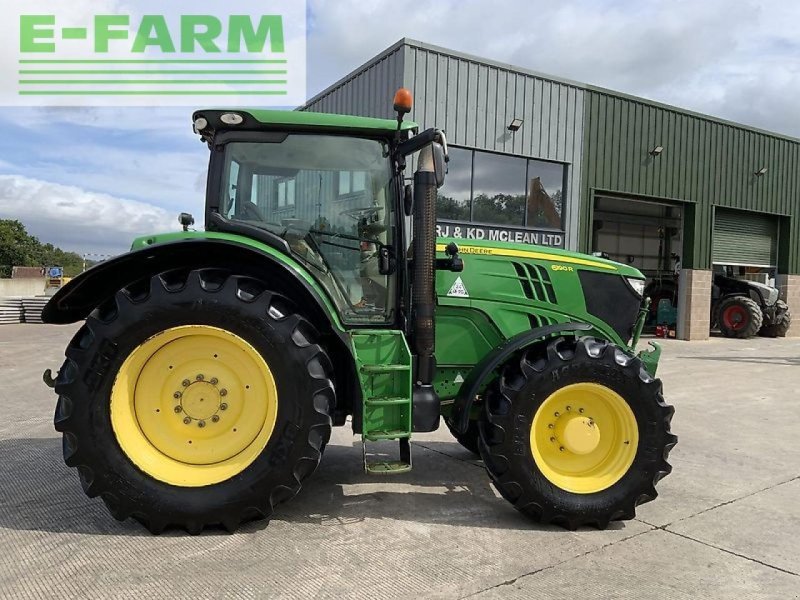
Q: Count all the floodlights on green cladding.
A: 2